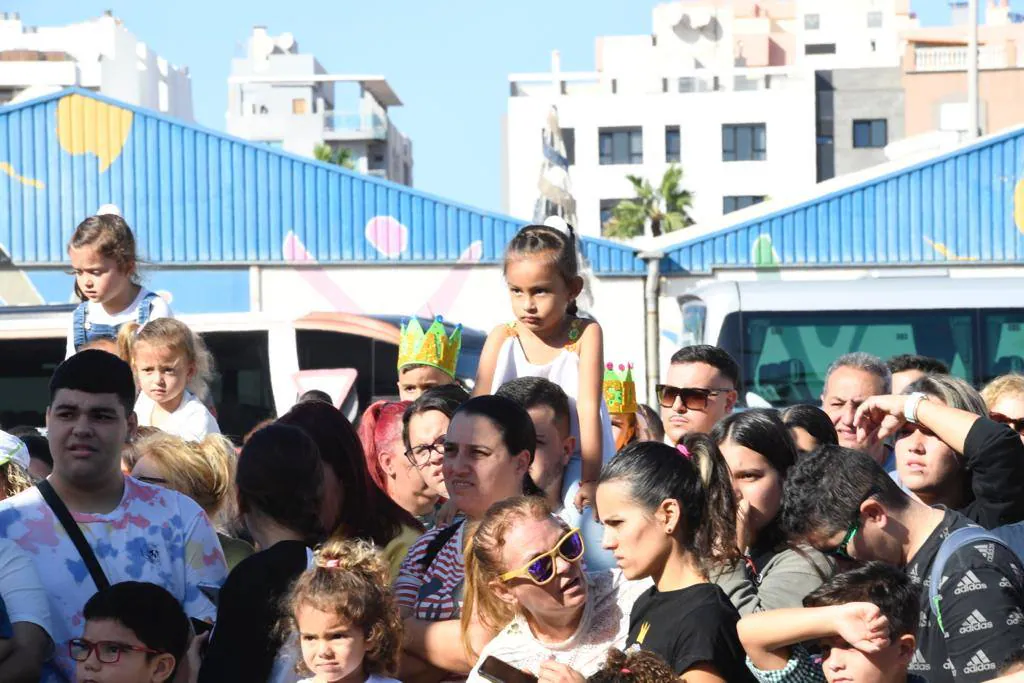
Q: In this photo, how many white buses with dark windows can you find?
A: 2